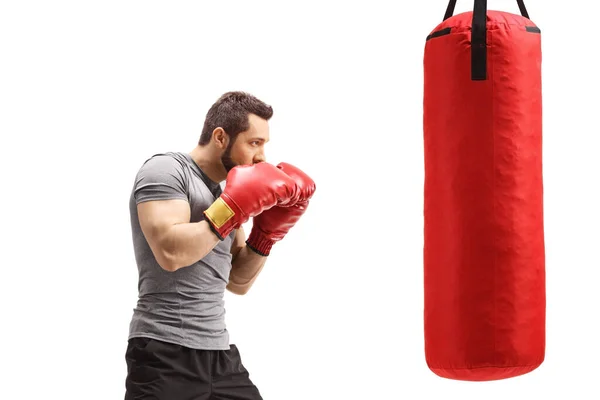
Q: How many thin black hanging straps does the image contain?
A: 3